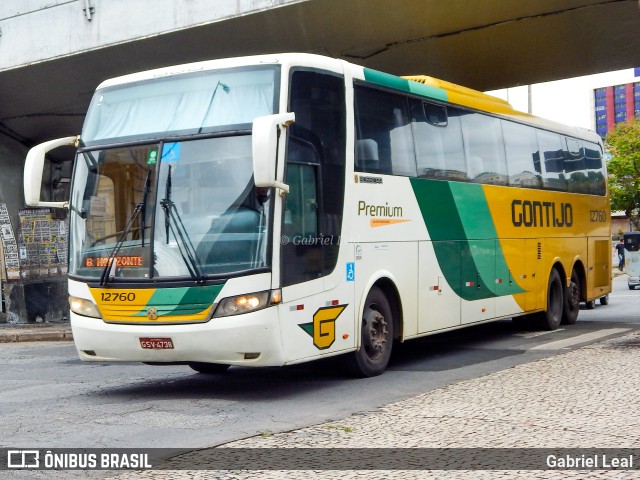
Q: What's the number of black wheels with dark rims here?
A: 3